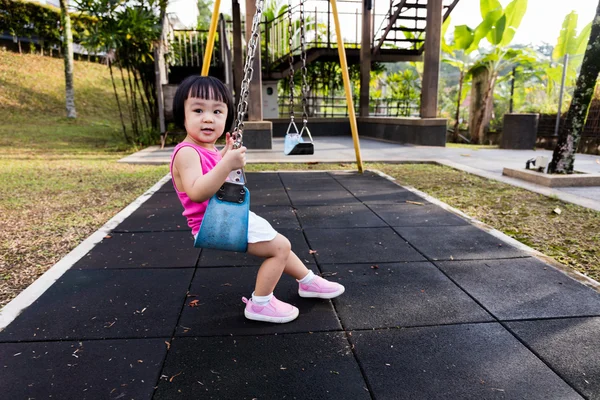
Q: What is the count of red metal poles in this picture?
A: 0